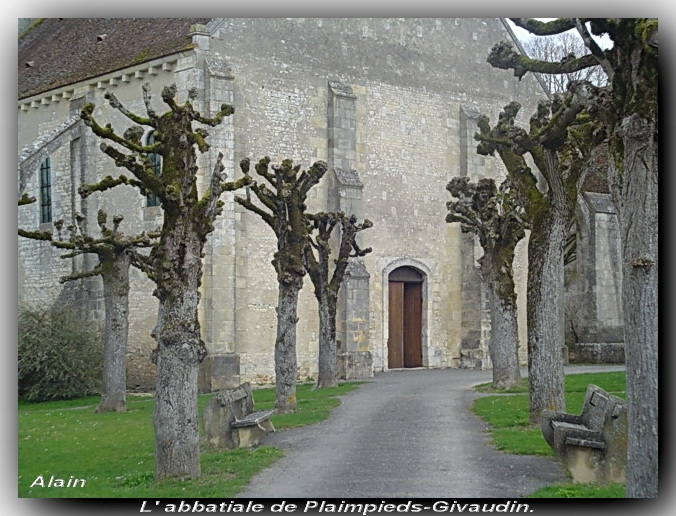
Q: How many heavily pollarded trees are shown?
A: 7